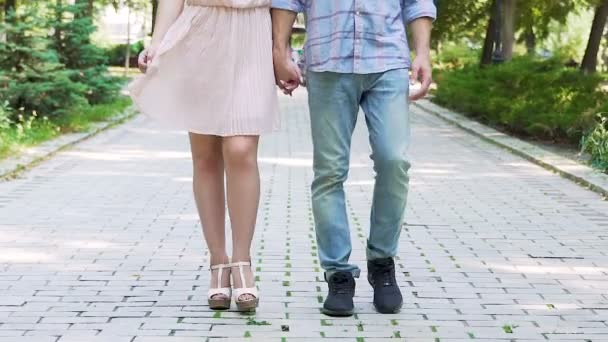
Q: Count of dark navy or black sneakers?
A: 2